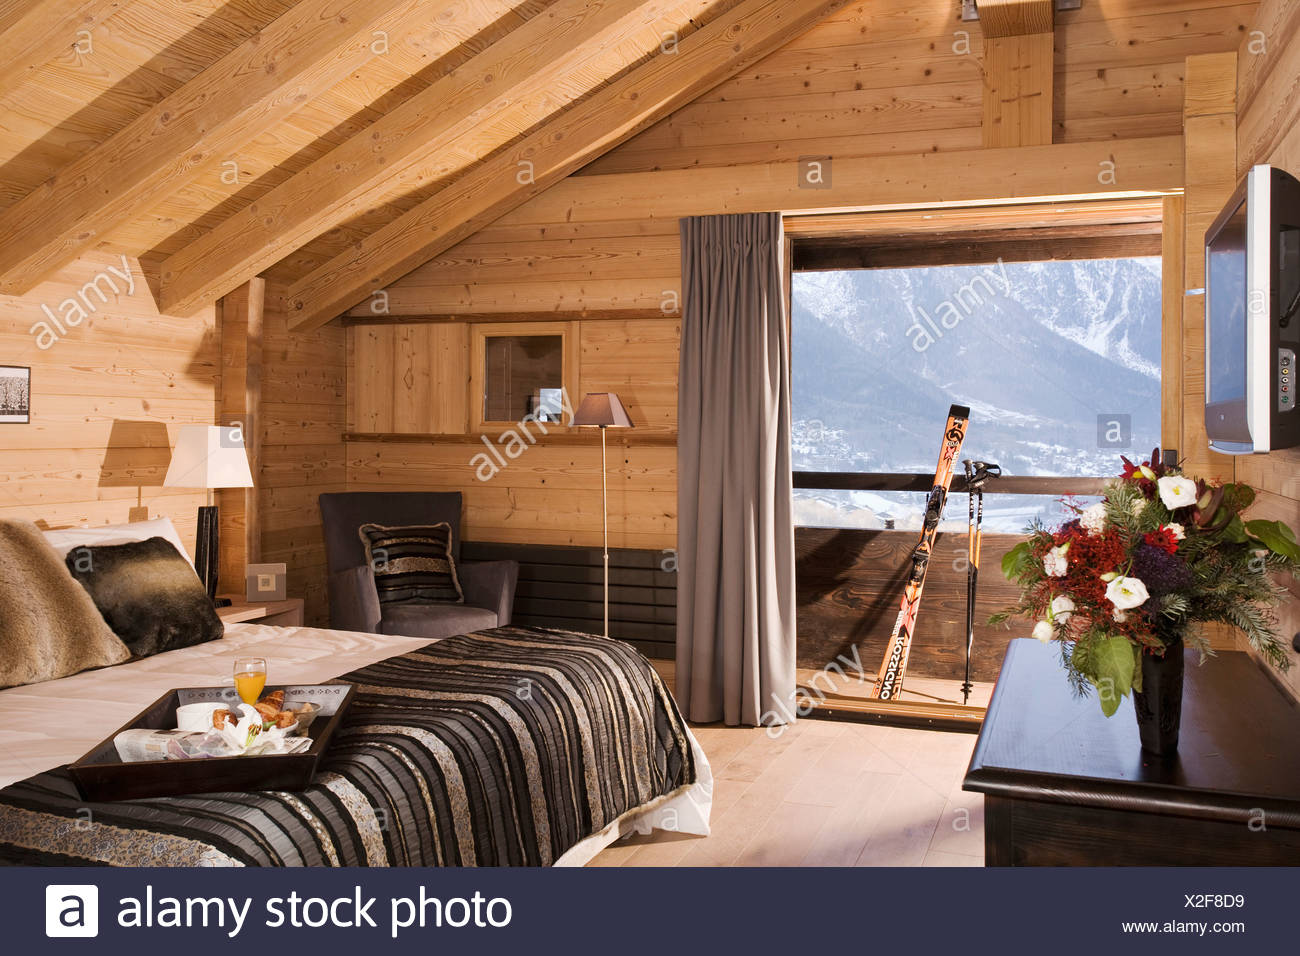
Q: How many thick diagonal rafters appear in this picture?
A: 4